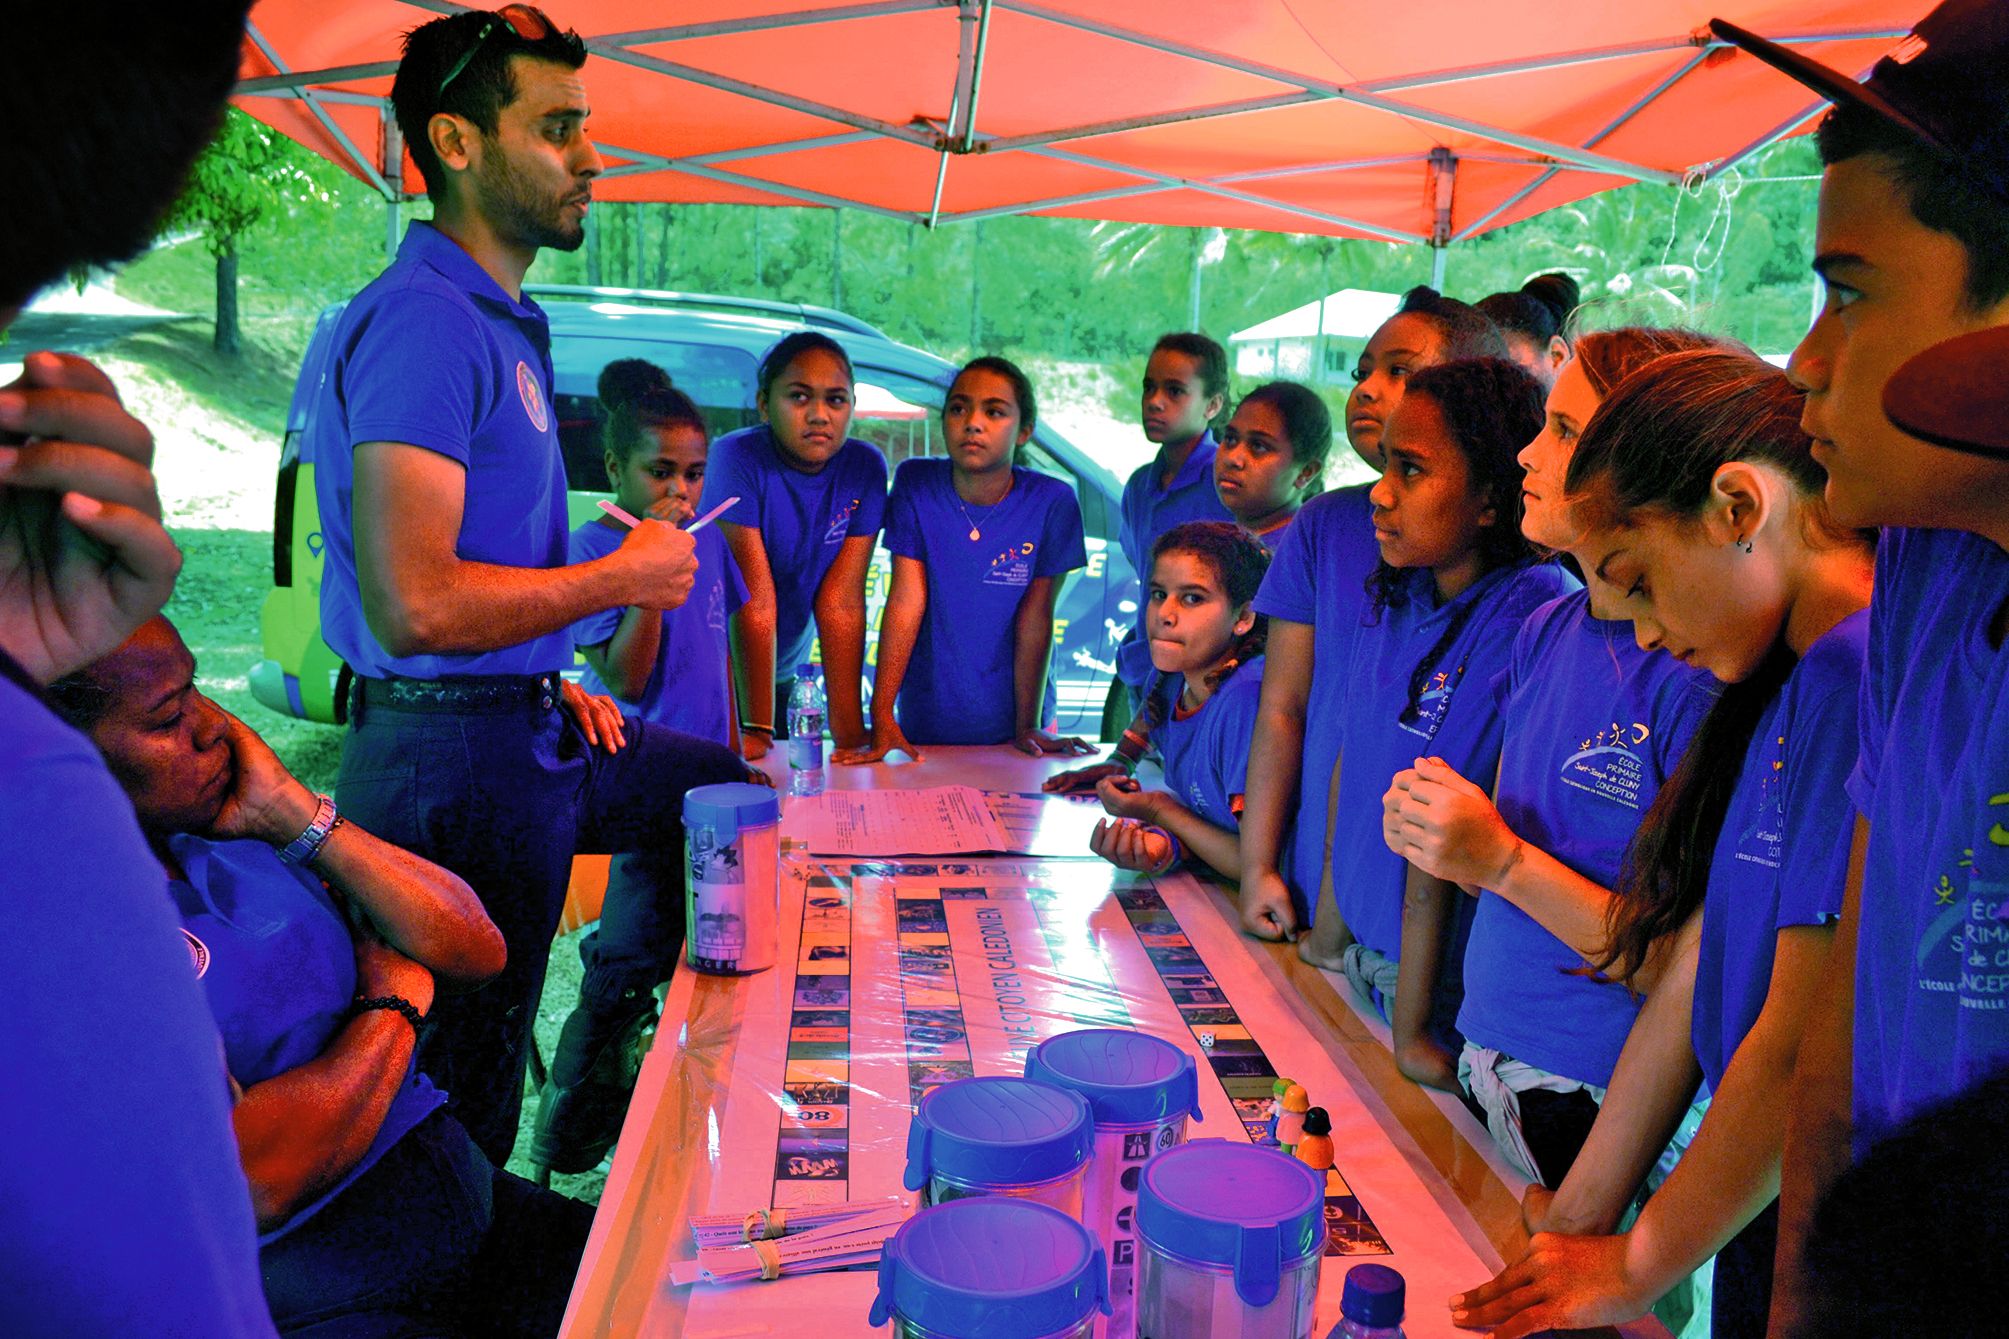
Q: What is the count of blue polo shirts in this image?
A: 3